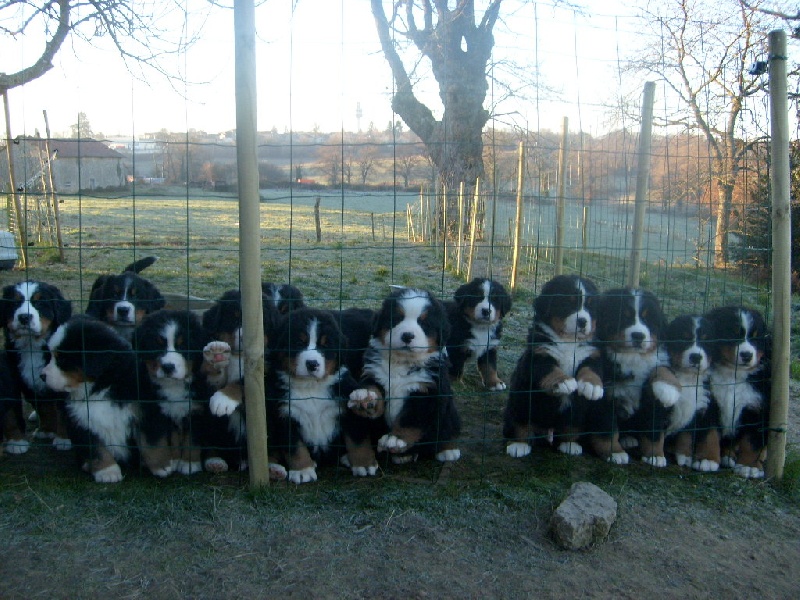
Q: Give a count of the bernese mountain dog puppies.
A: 13